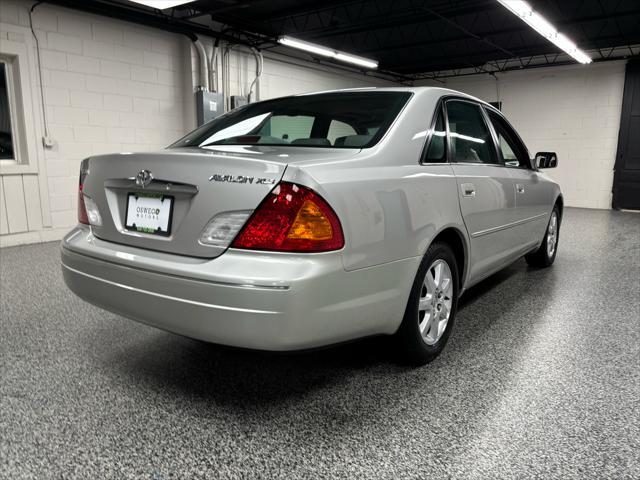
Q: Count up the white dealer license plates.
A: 1